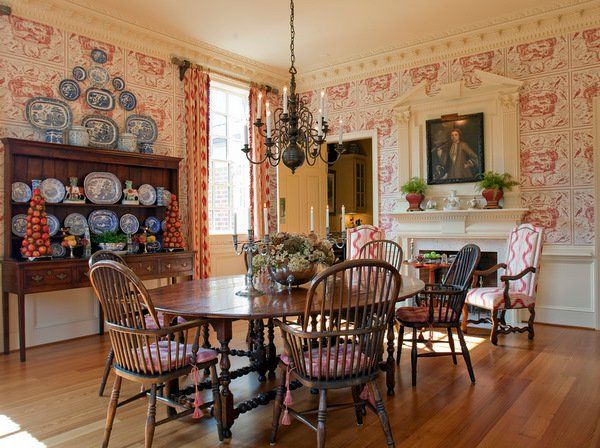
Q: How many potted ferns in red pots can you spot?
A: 2